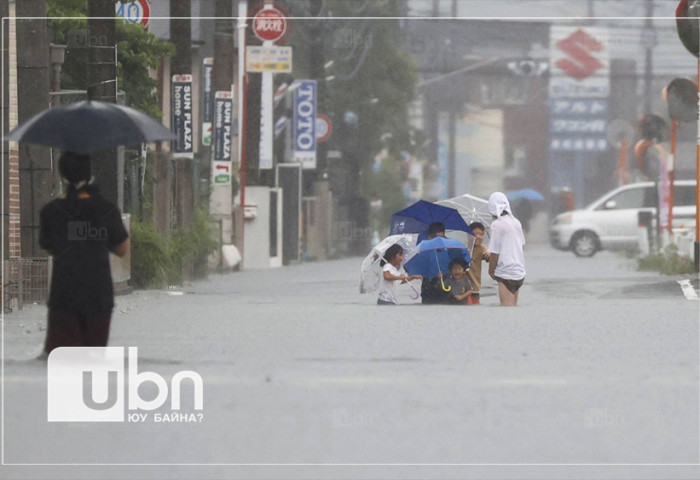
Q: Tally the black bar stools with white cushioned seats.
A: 0